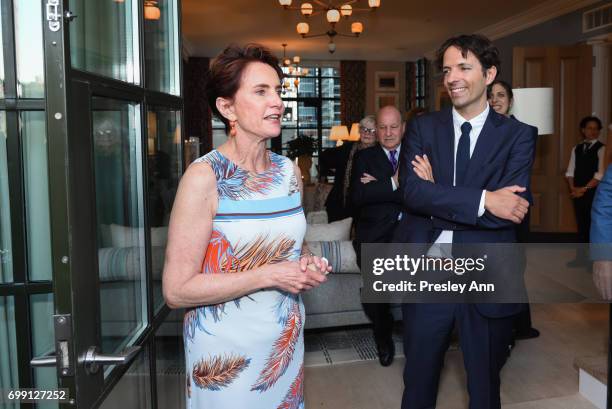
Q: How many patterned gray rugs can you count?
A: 1